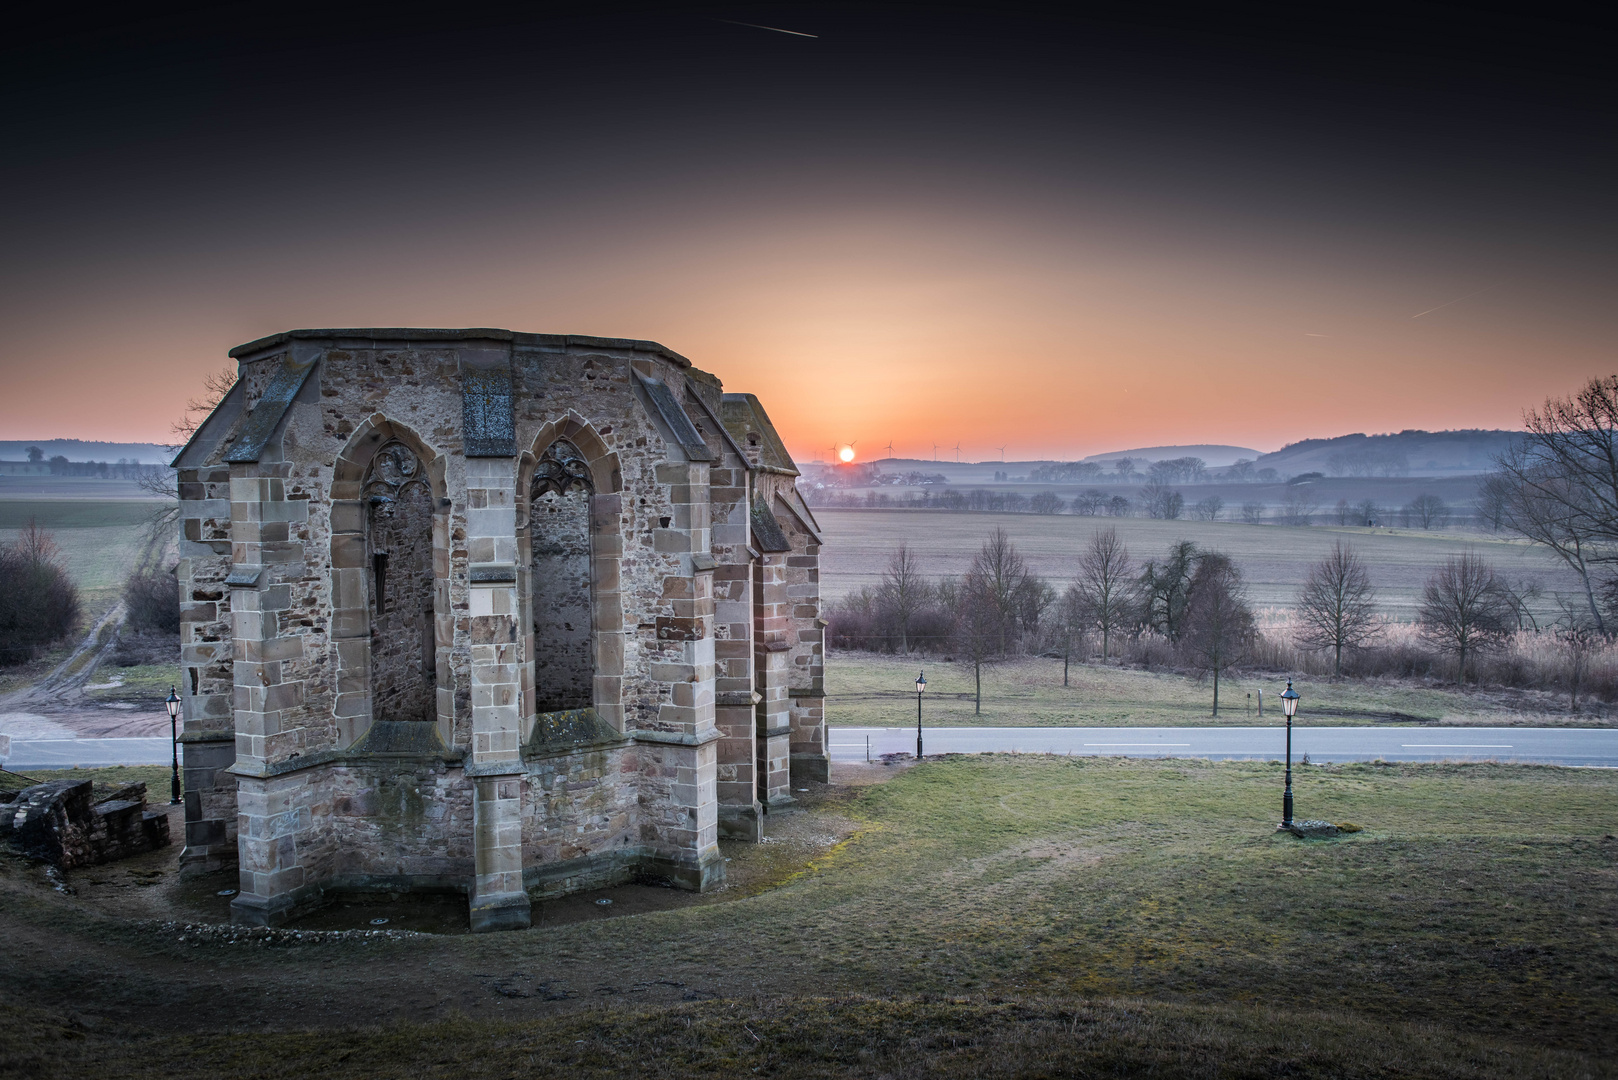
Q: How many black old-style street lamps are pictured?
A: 3